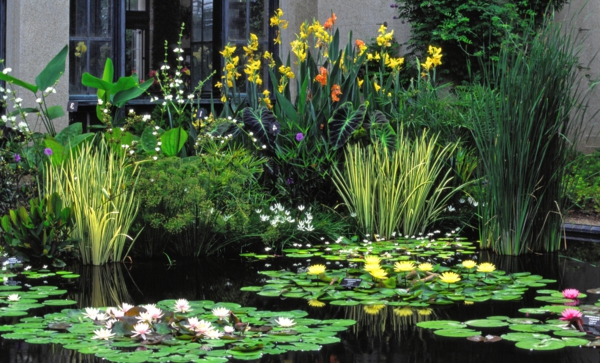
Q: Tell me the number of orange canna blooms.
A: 4